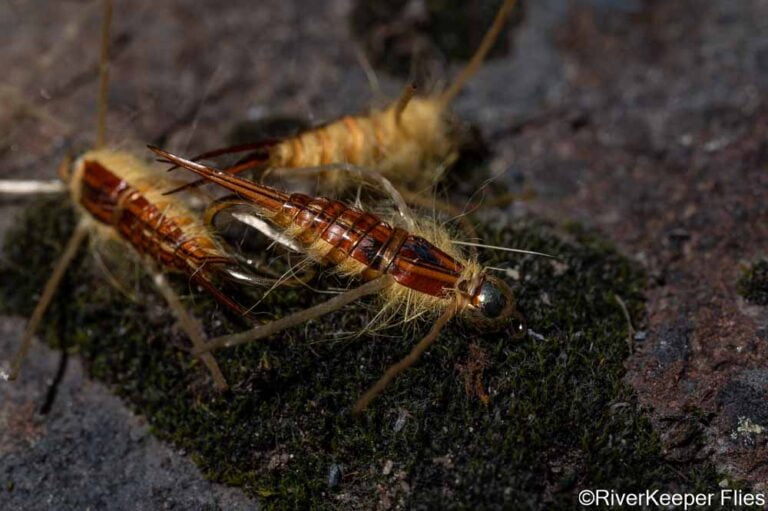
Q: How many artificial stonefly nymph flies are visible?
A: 3